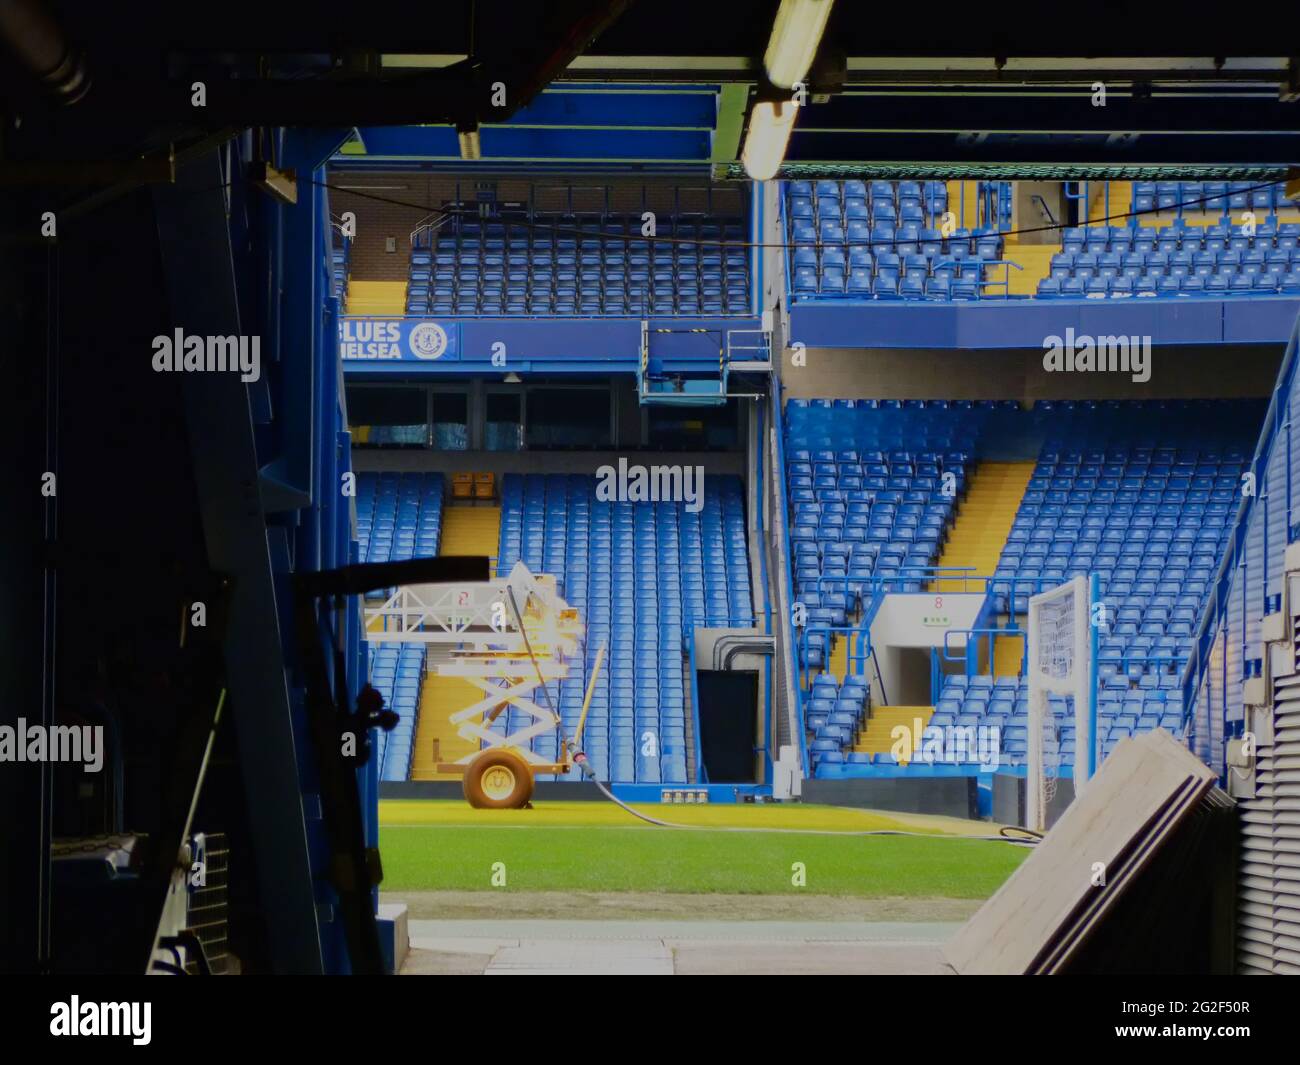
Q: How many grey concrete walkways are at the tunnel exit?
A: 1